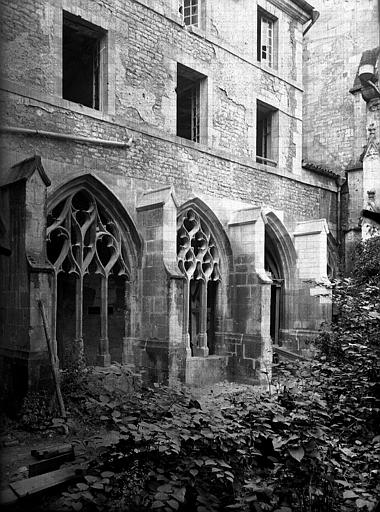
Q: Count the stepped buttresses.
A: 4